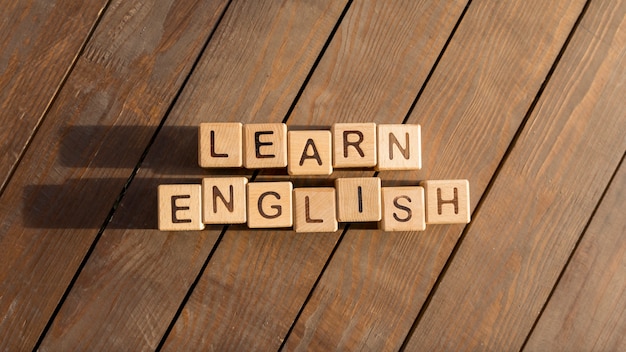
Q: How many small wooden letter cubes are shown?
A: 12